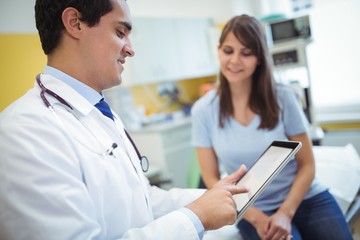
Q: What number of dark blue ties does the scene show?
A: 1